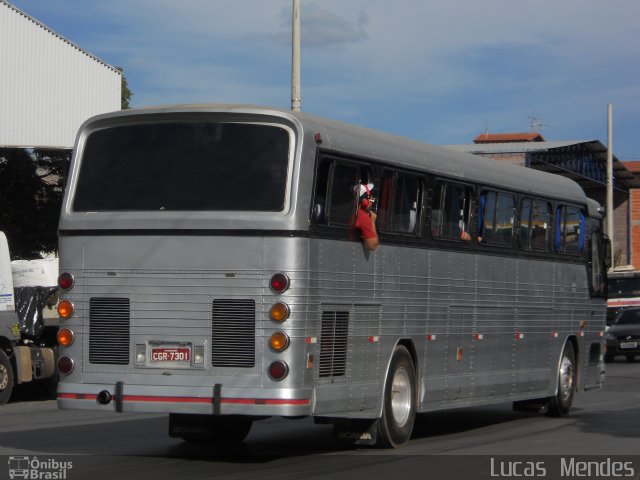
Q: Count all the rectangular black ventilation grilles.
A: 3